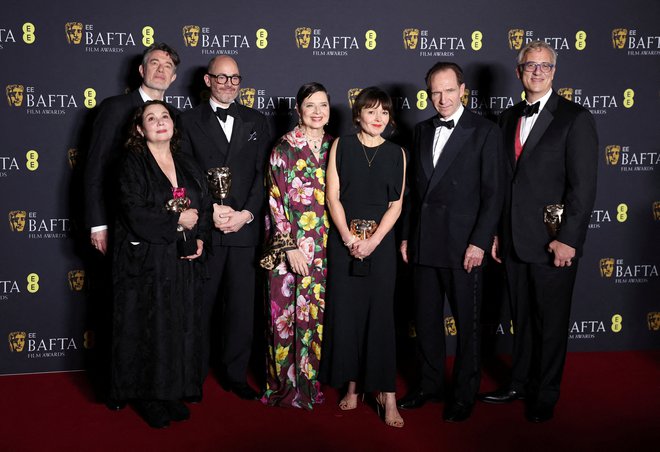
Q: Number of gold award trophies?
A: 4